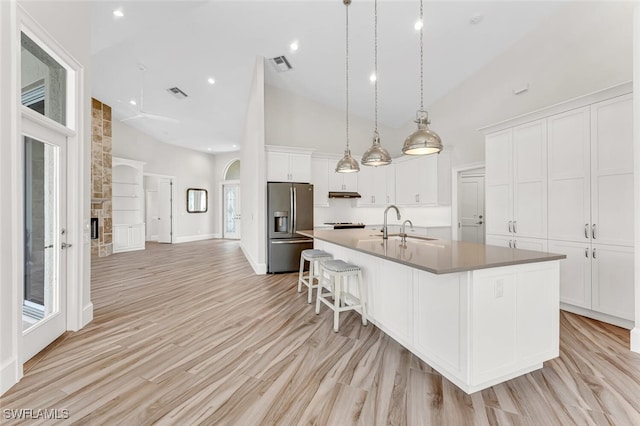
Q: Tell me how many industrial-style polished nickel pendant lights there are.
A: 3